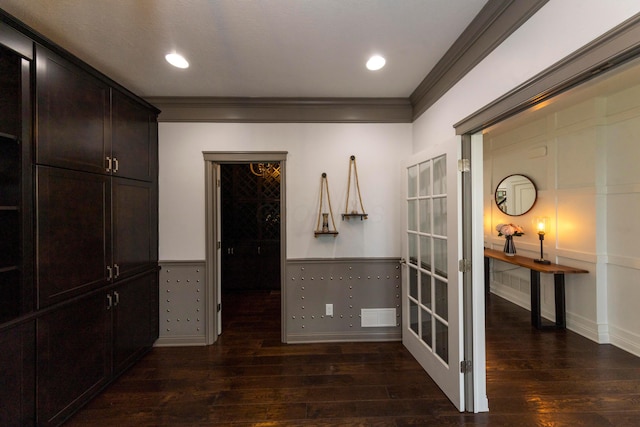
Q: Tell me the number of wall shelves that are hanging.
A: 2